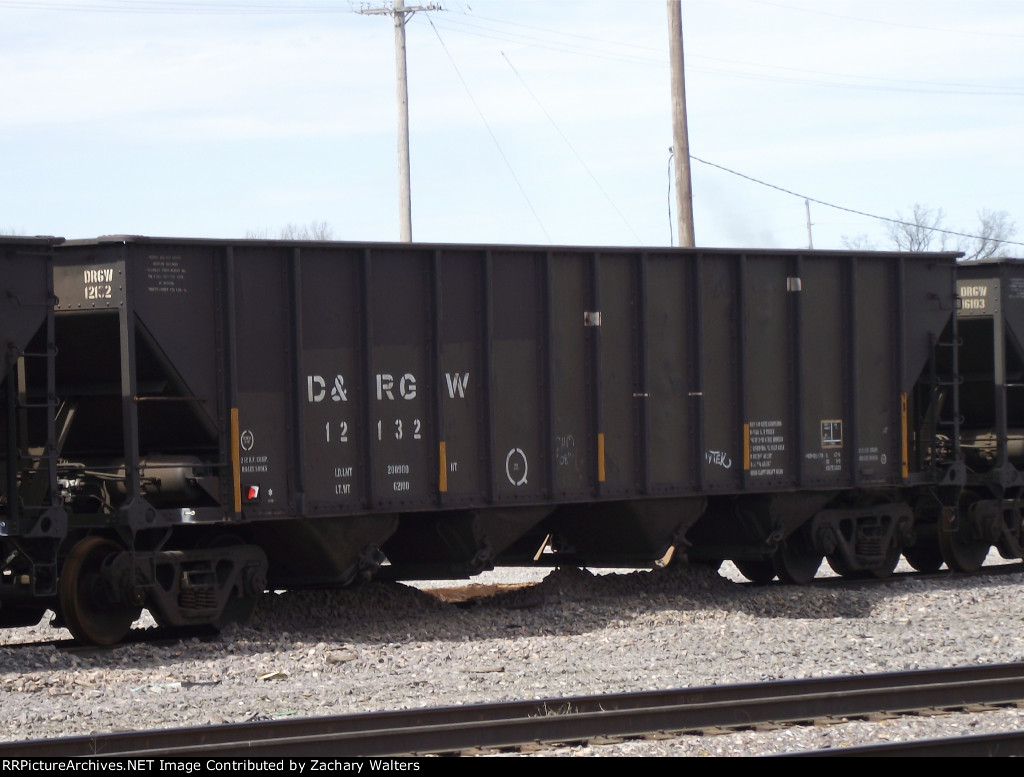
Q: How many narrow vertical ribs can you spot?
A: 13